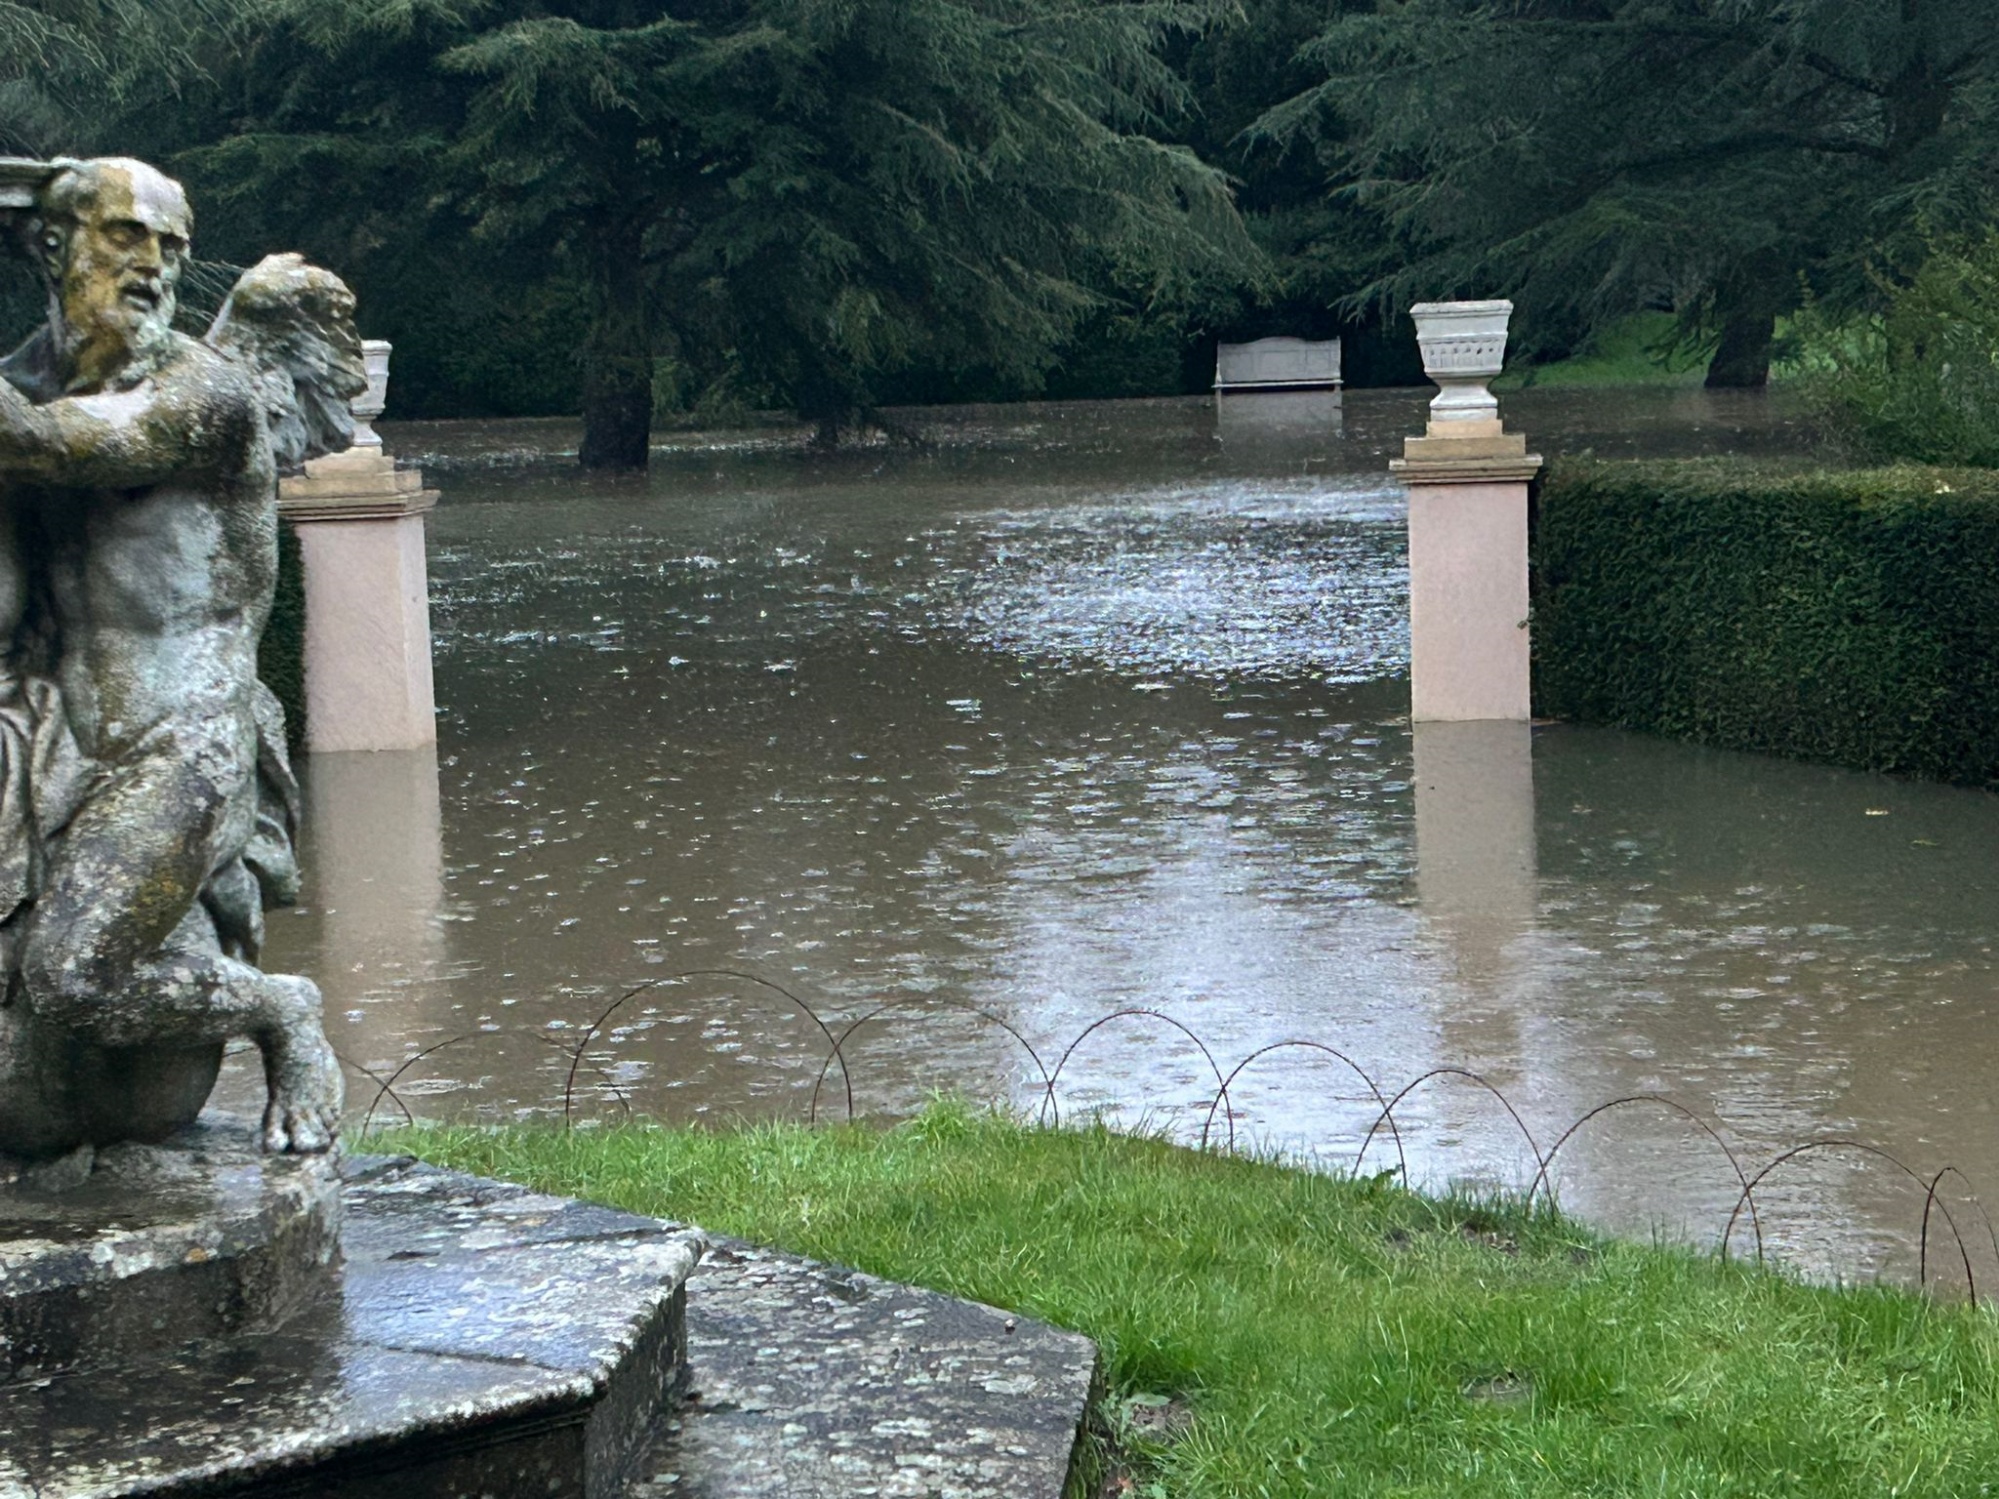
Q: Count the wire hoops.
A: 10